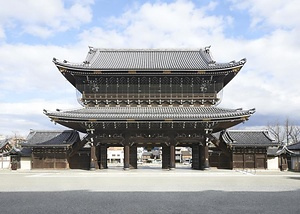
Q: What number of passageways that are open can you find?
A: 3